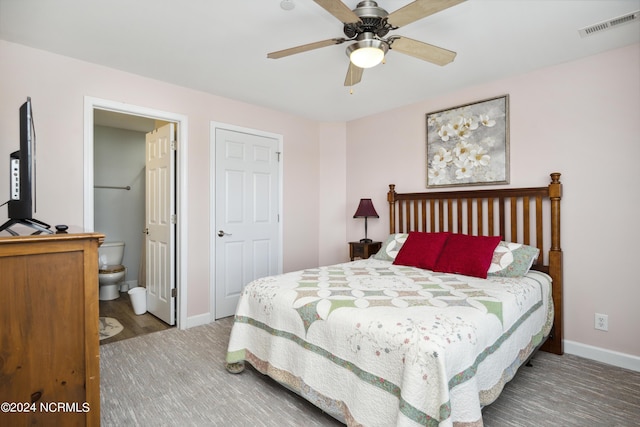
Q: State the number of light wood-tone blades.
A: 5